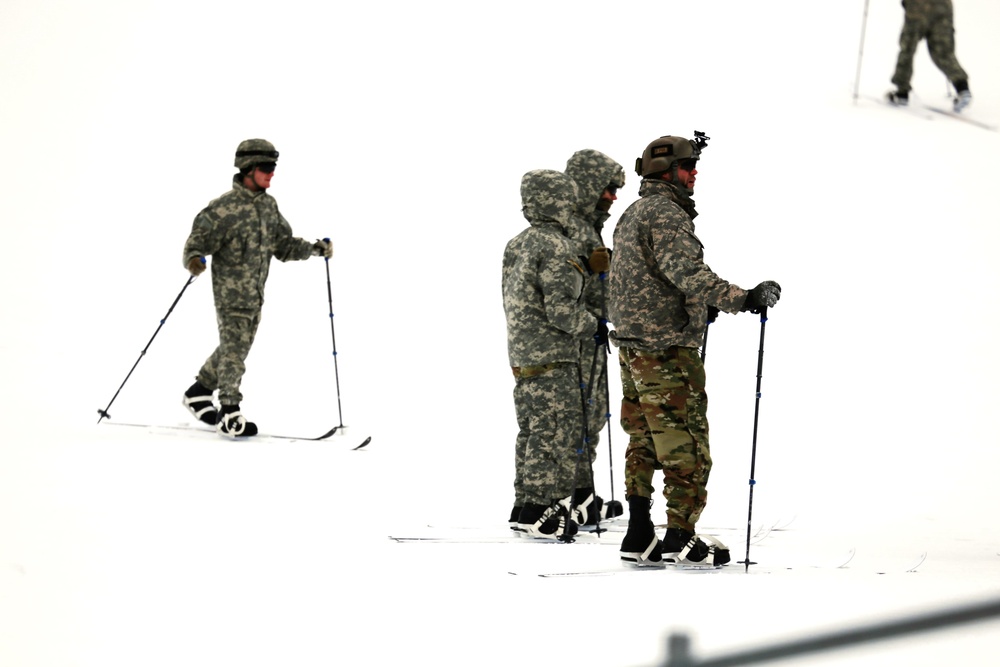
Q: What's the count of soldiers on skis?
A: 5